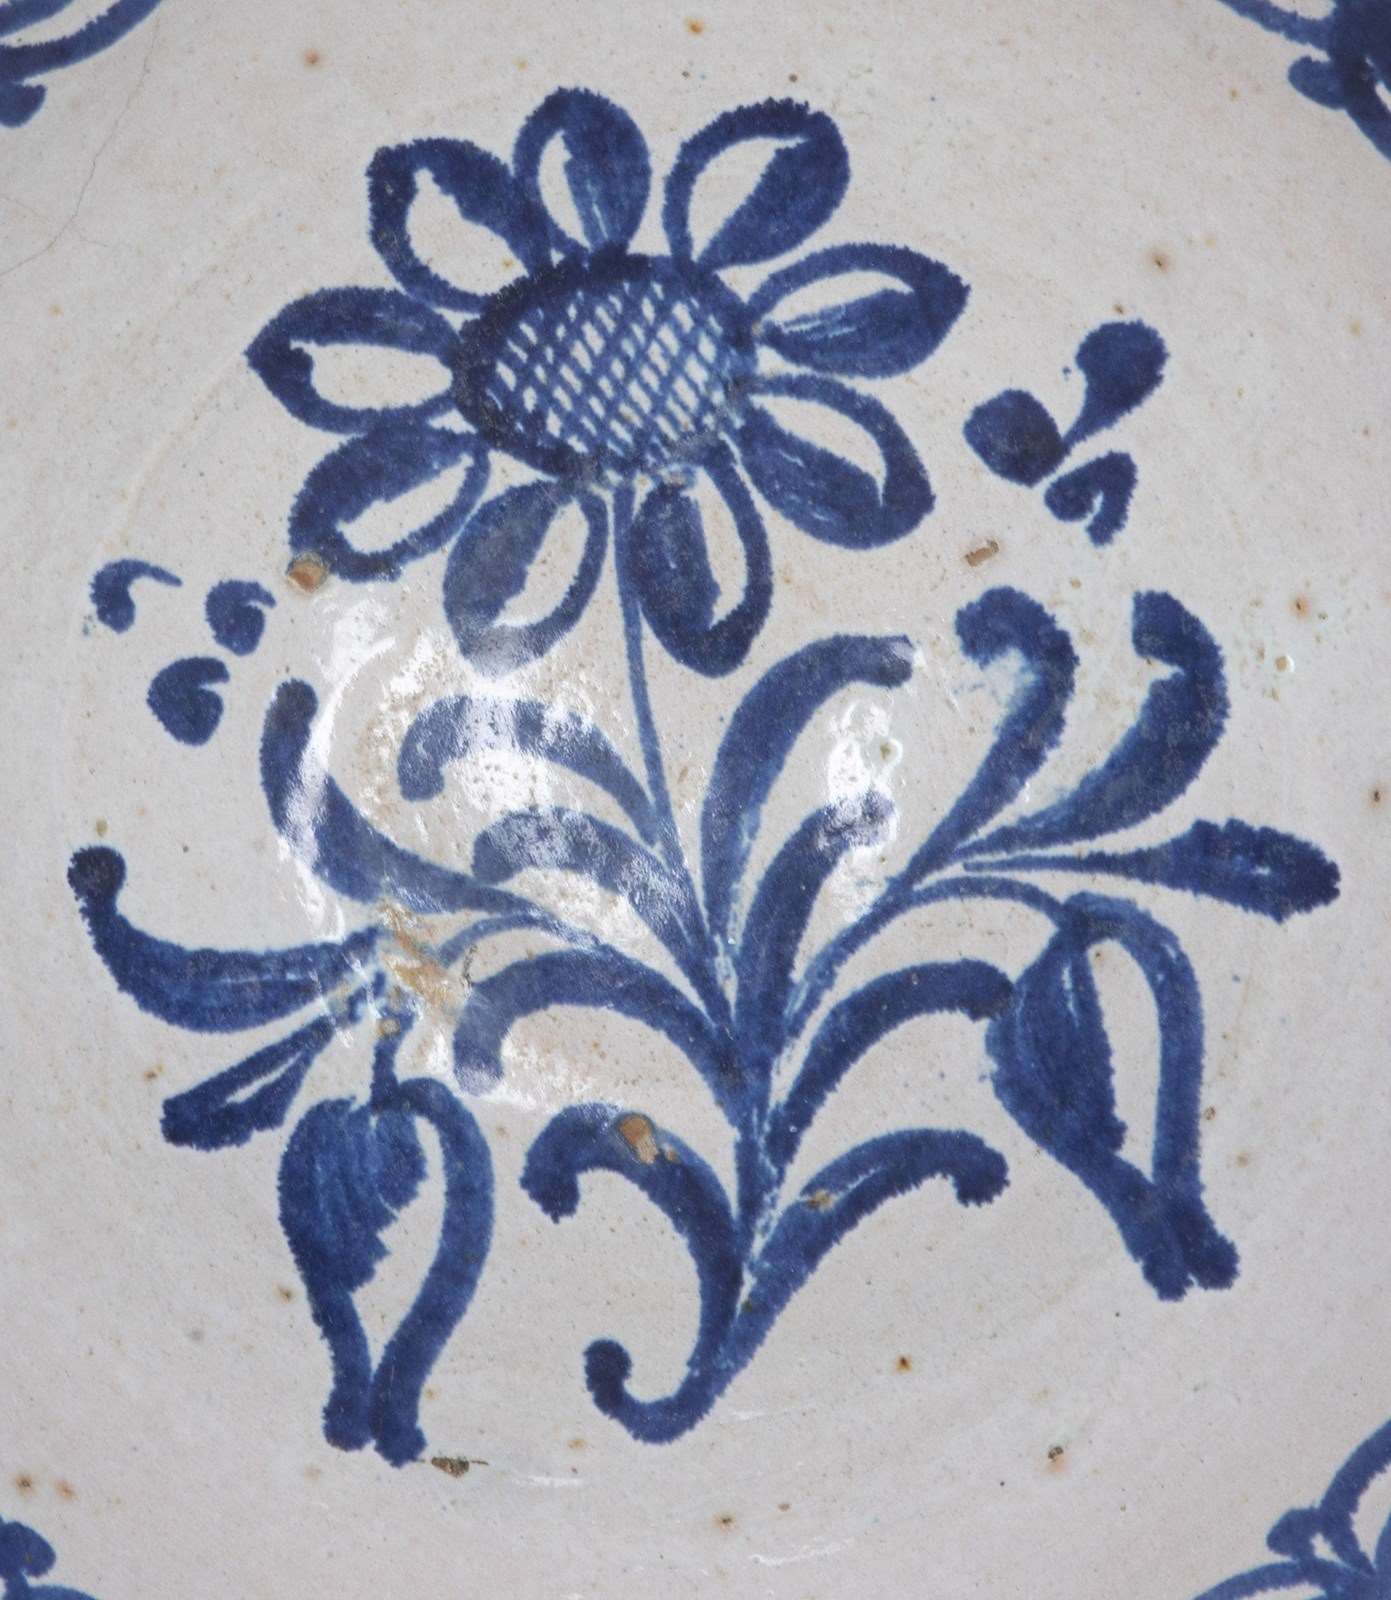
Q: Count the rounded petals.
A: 9